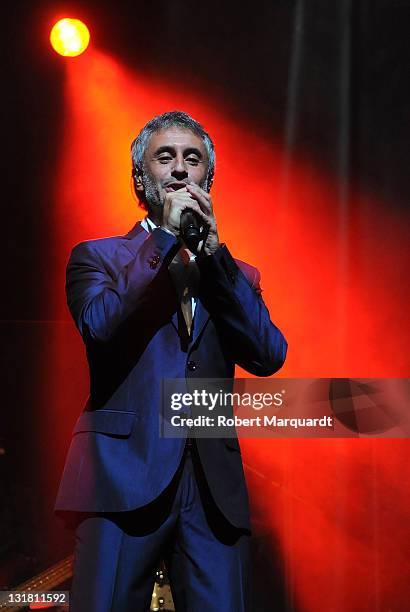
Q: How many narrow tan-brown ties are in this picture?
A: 1